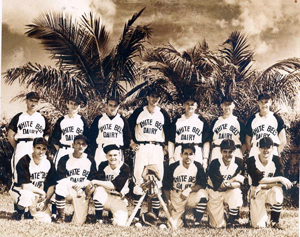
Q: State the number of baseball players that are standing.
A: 7